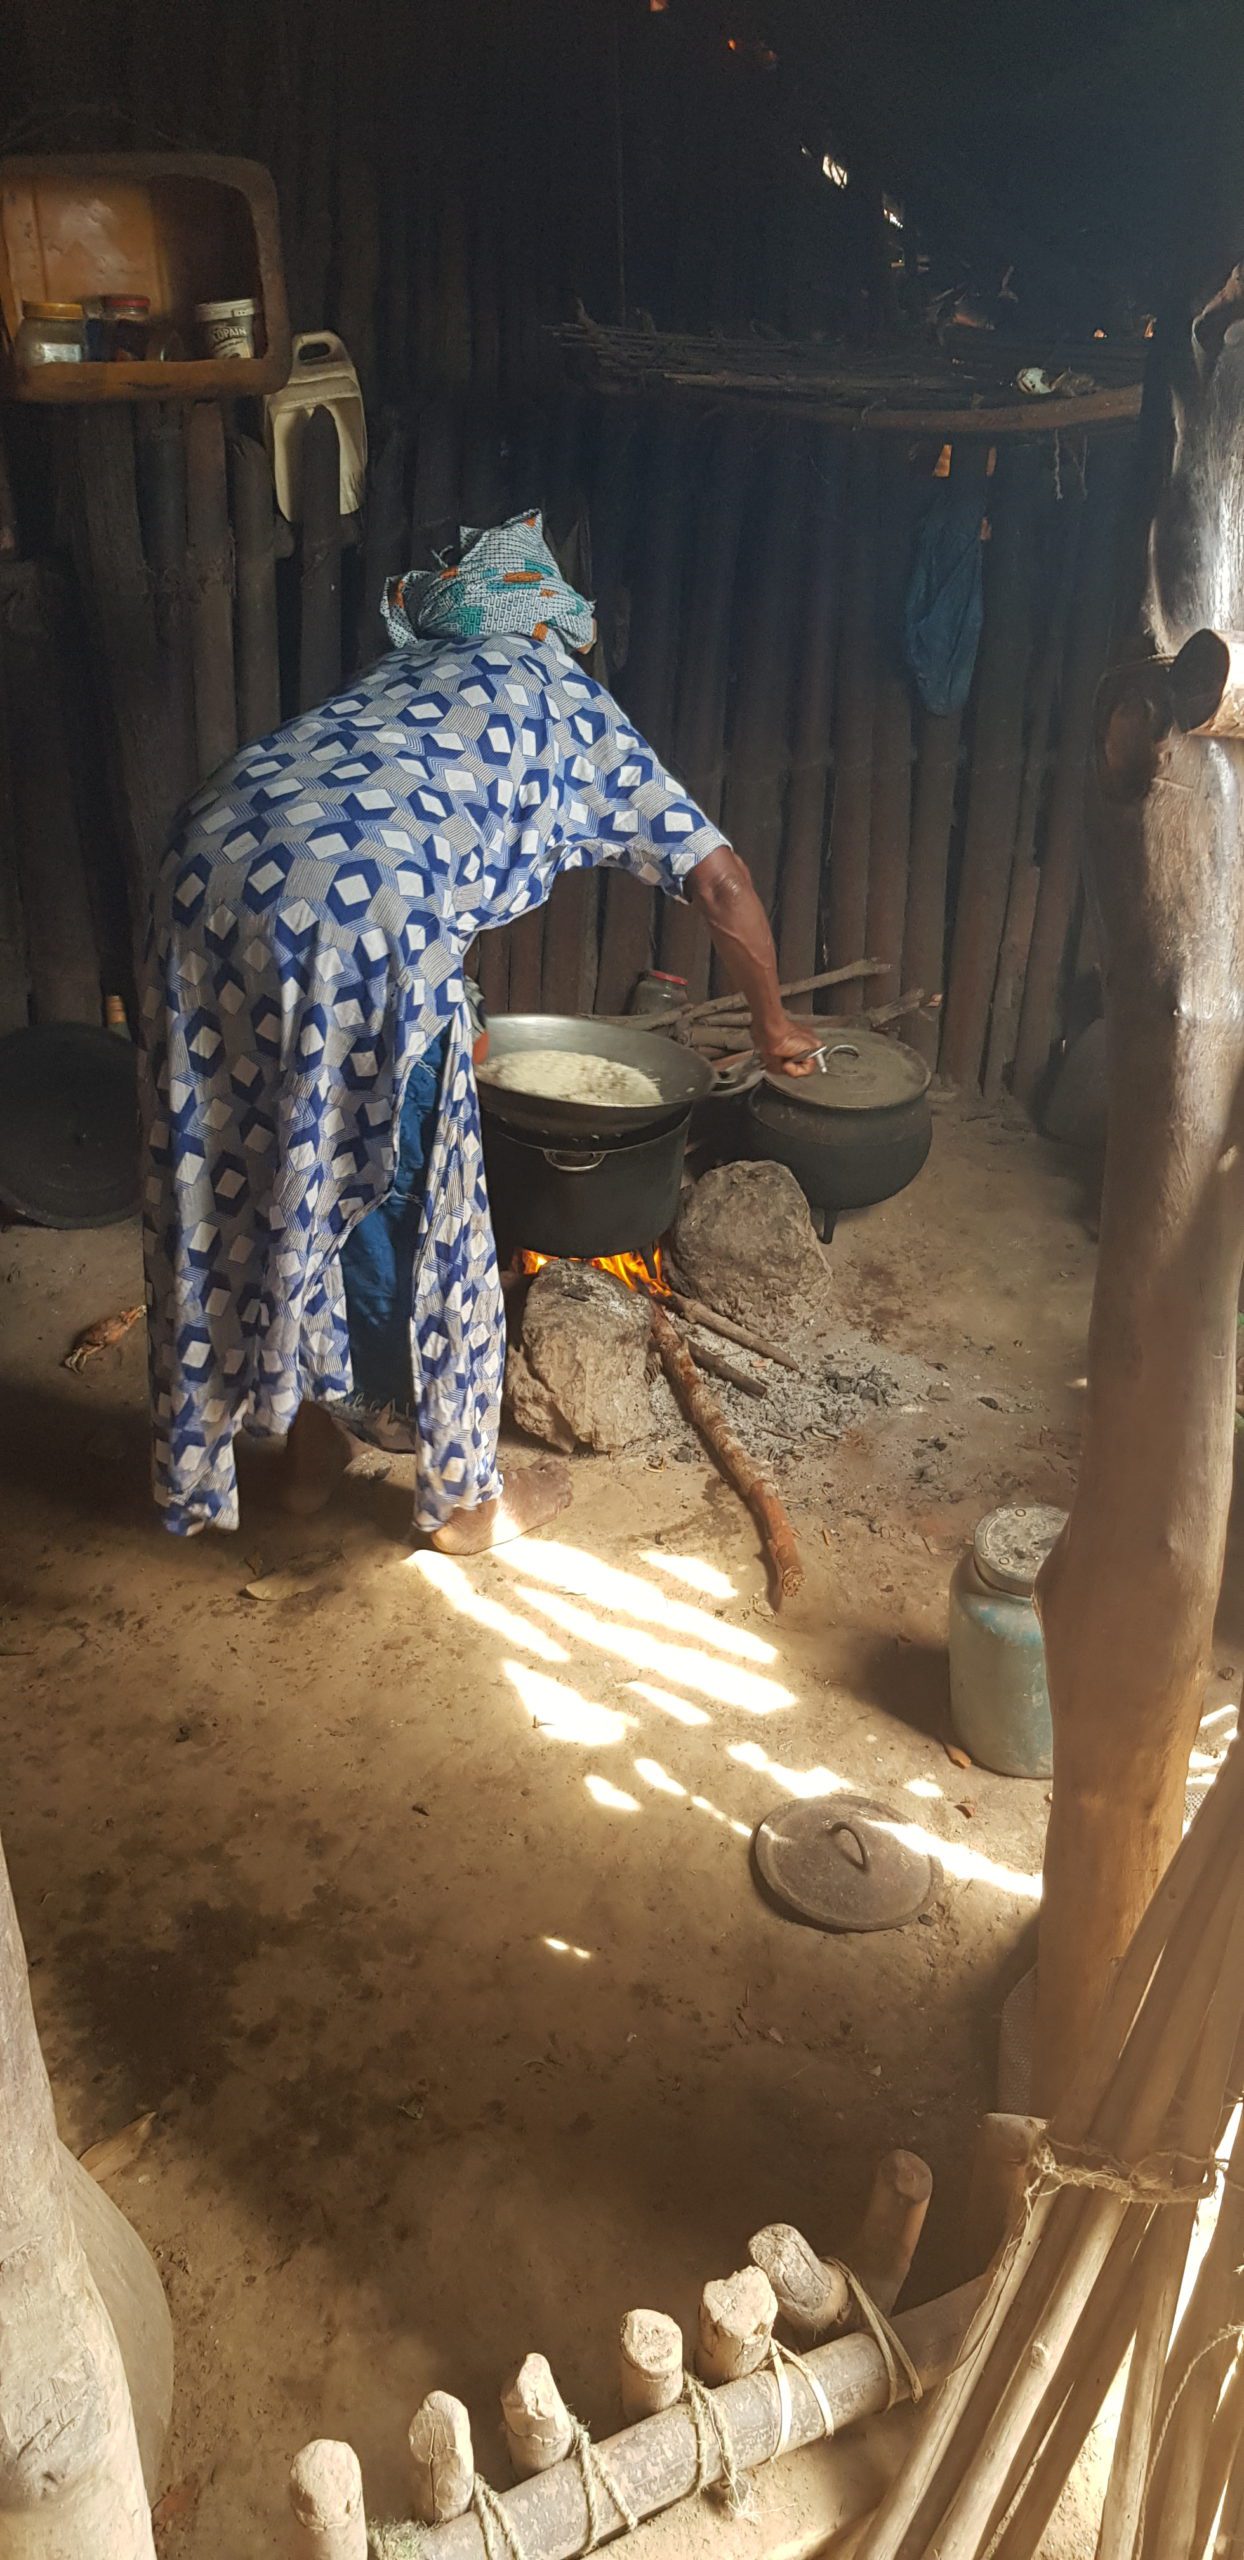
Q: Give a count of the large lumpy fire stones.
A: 2